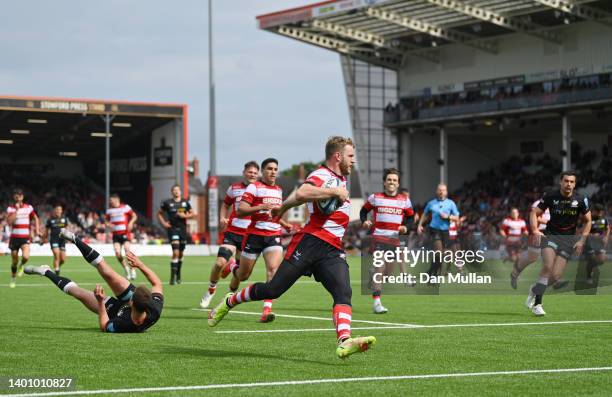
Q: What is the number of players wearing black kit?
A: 5